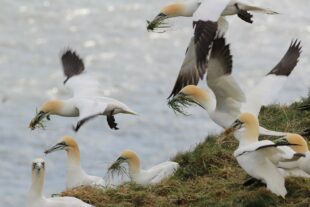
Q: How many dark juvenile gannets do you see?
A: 0